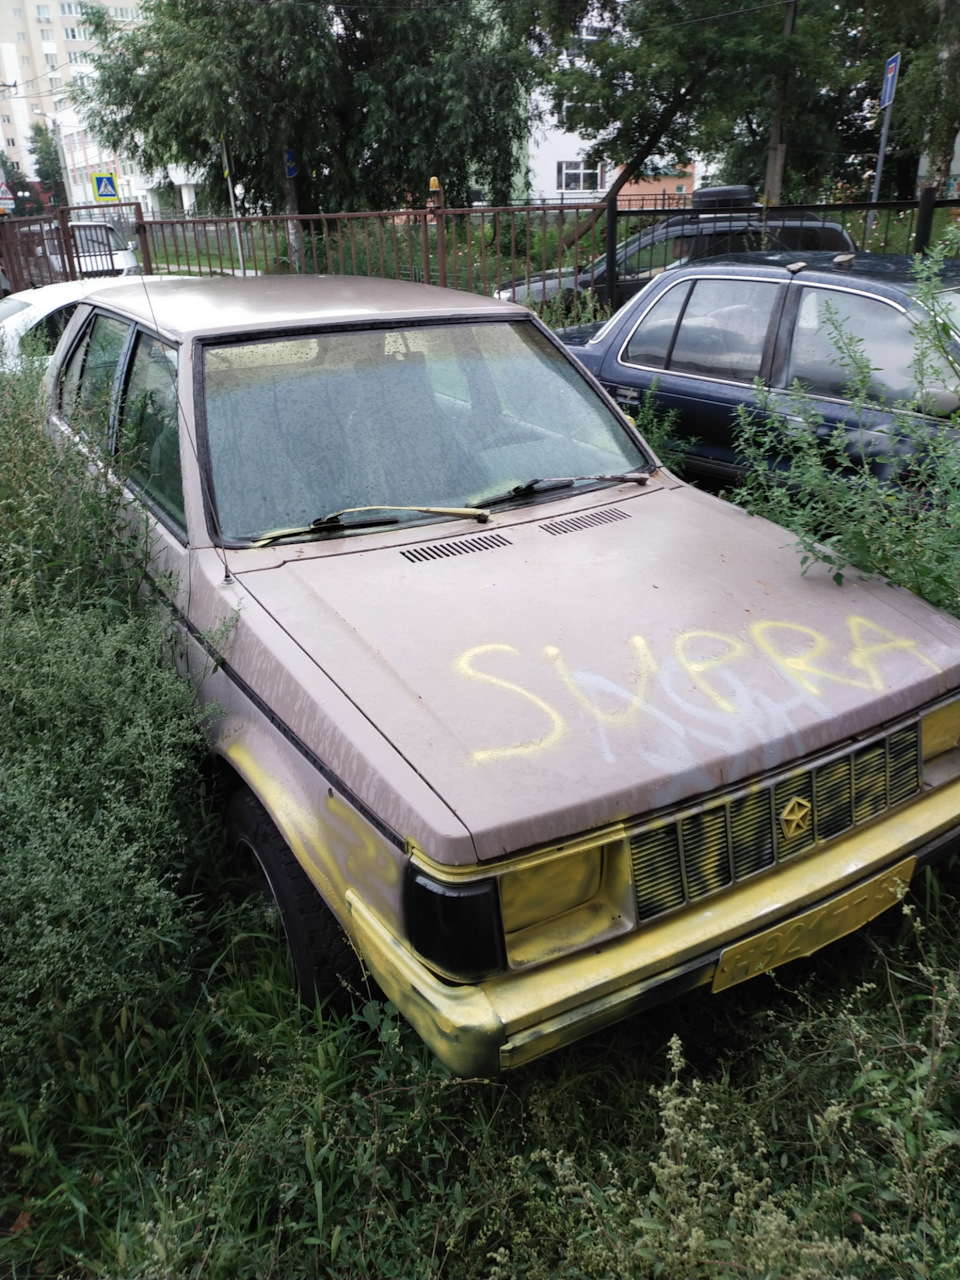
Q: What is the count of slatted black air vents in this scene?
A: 2